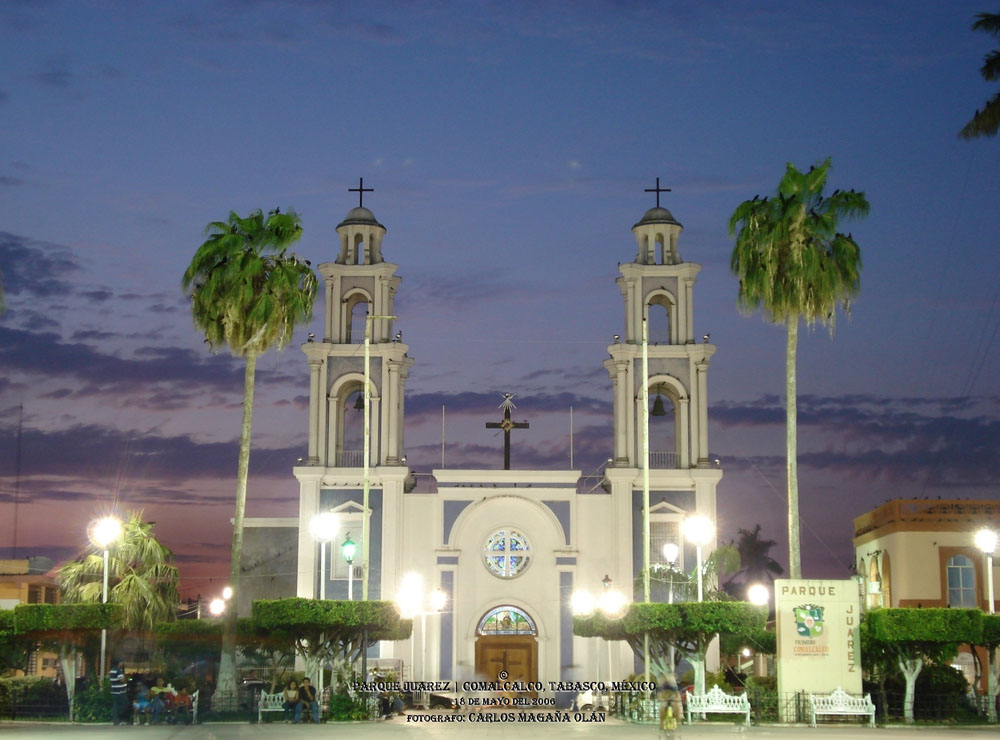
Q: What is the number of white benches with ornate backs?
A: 4